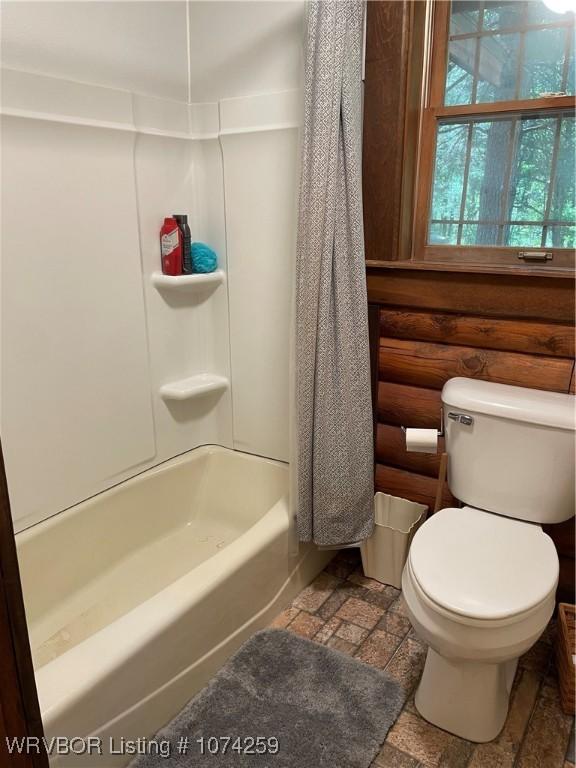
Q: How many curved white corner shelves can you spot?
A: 2